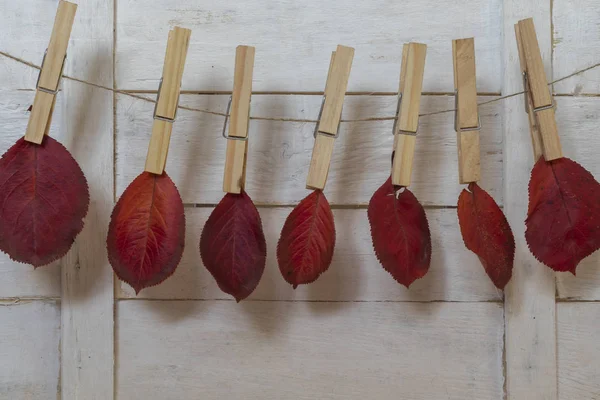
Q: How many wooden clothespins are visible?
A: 7